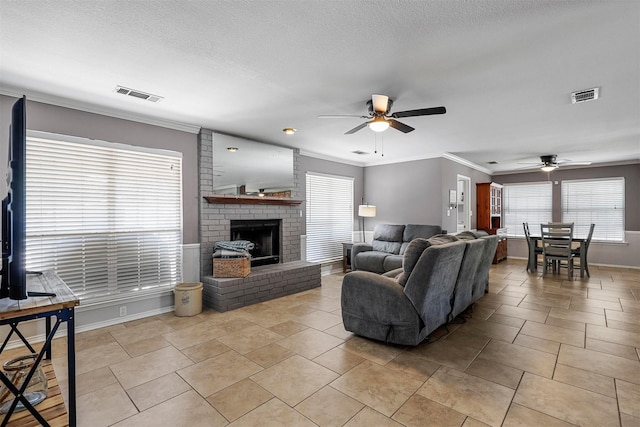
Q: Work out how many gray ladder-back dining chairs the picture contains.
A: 4